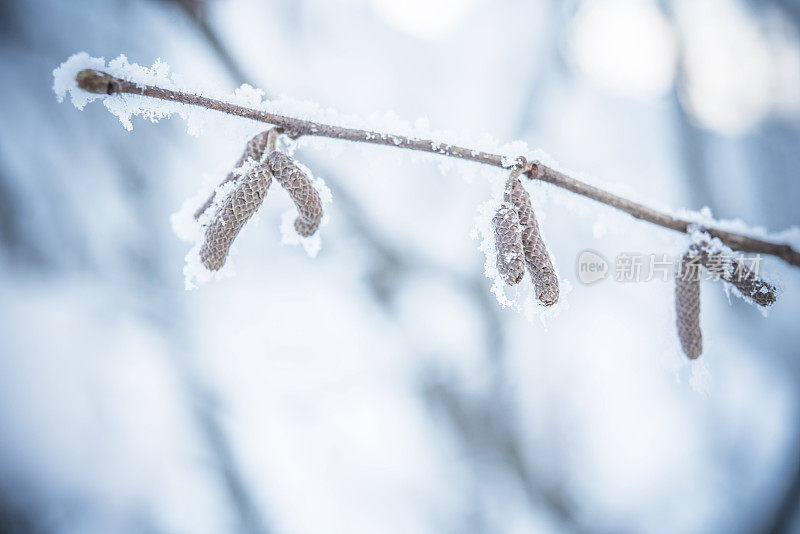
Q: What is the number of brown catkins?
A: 7